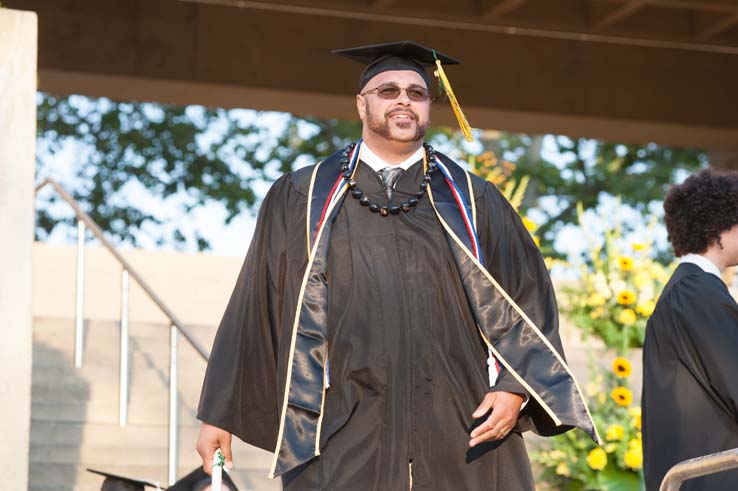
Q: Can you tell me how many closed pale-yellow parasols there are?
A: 0